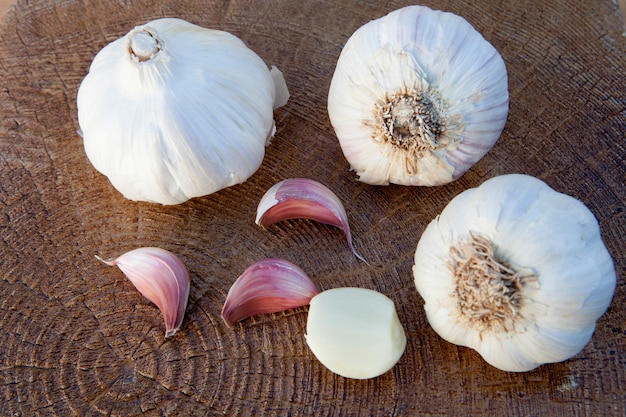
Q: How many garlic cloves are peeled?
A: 1